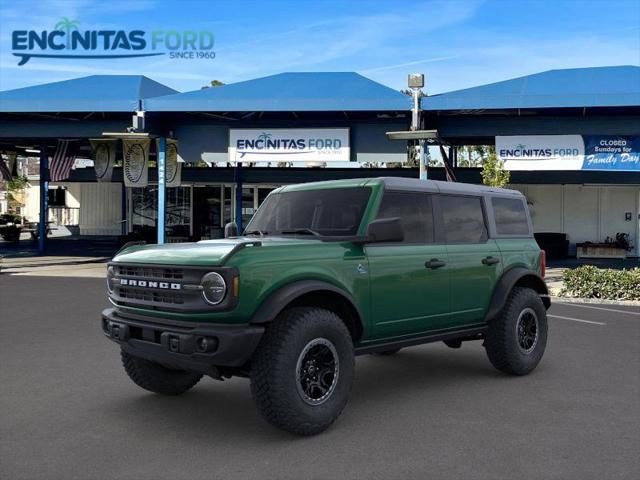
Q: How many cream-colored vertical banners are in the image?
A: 3